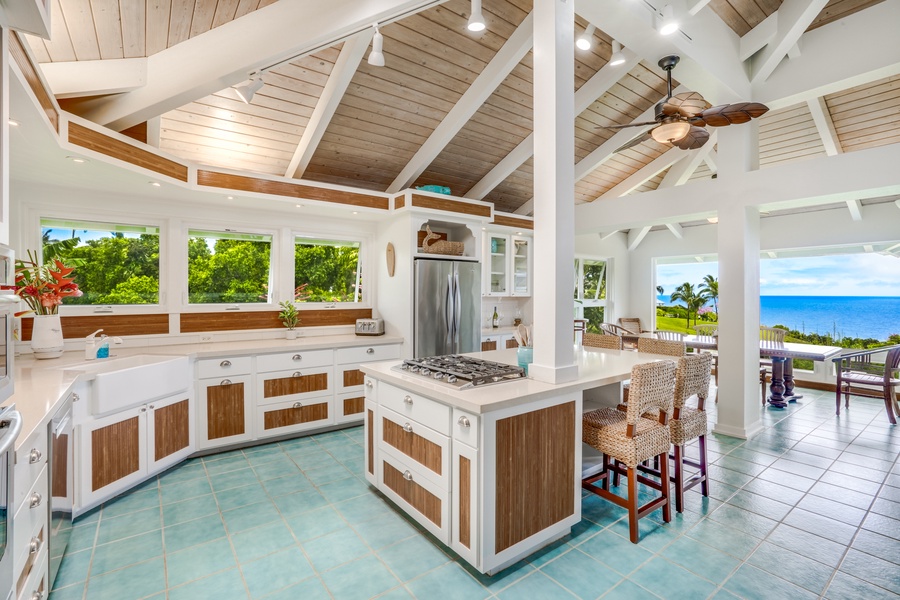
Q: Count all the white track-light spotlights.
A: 6